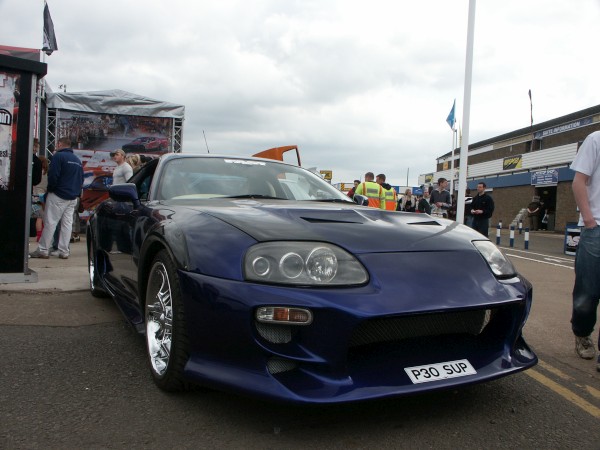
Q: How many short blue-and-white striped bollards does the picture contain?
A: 5